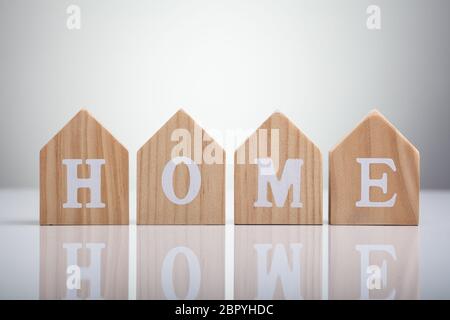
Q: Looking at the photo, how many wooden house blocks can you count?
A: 4